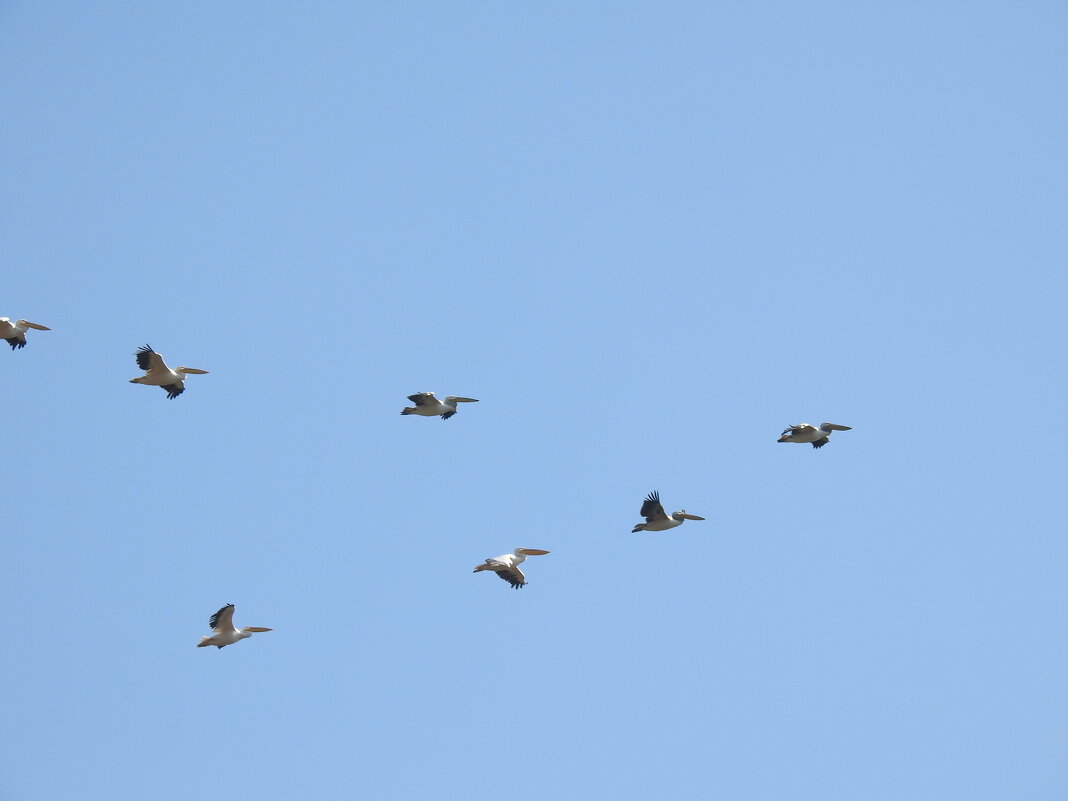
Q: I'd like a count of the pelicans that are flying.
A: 7